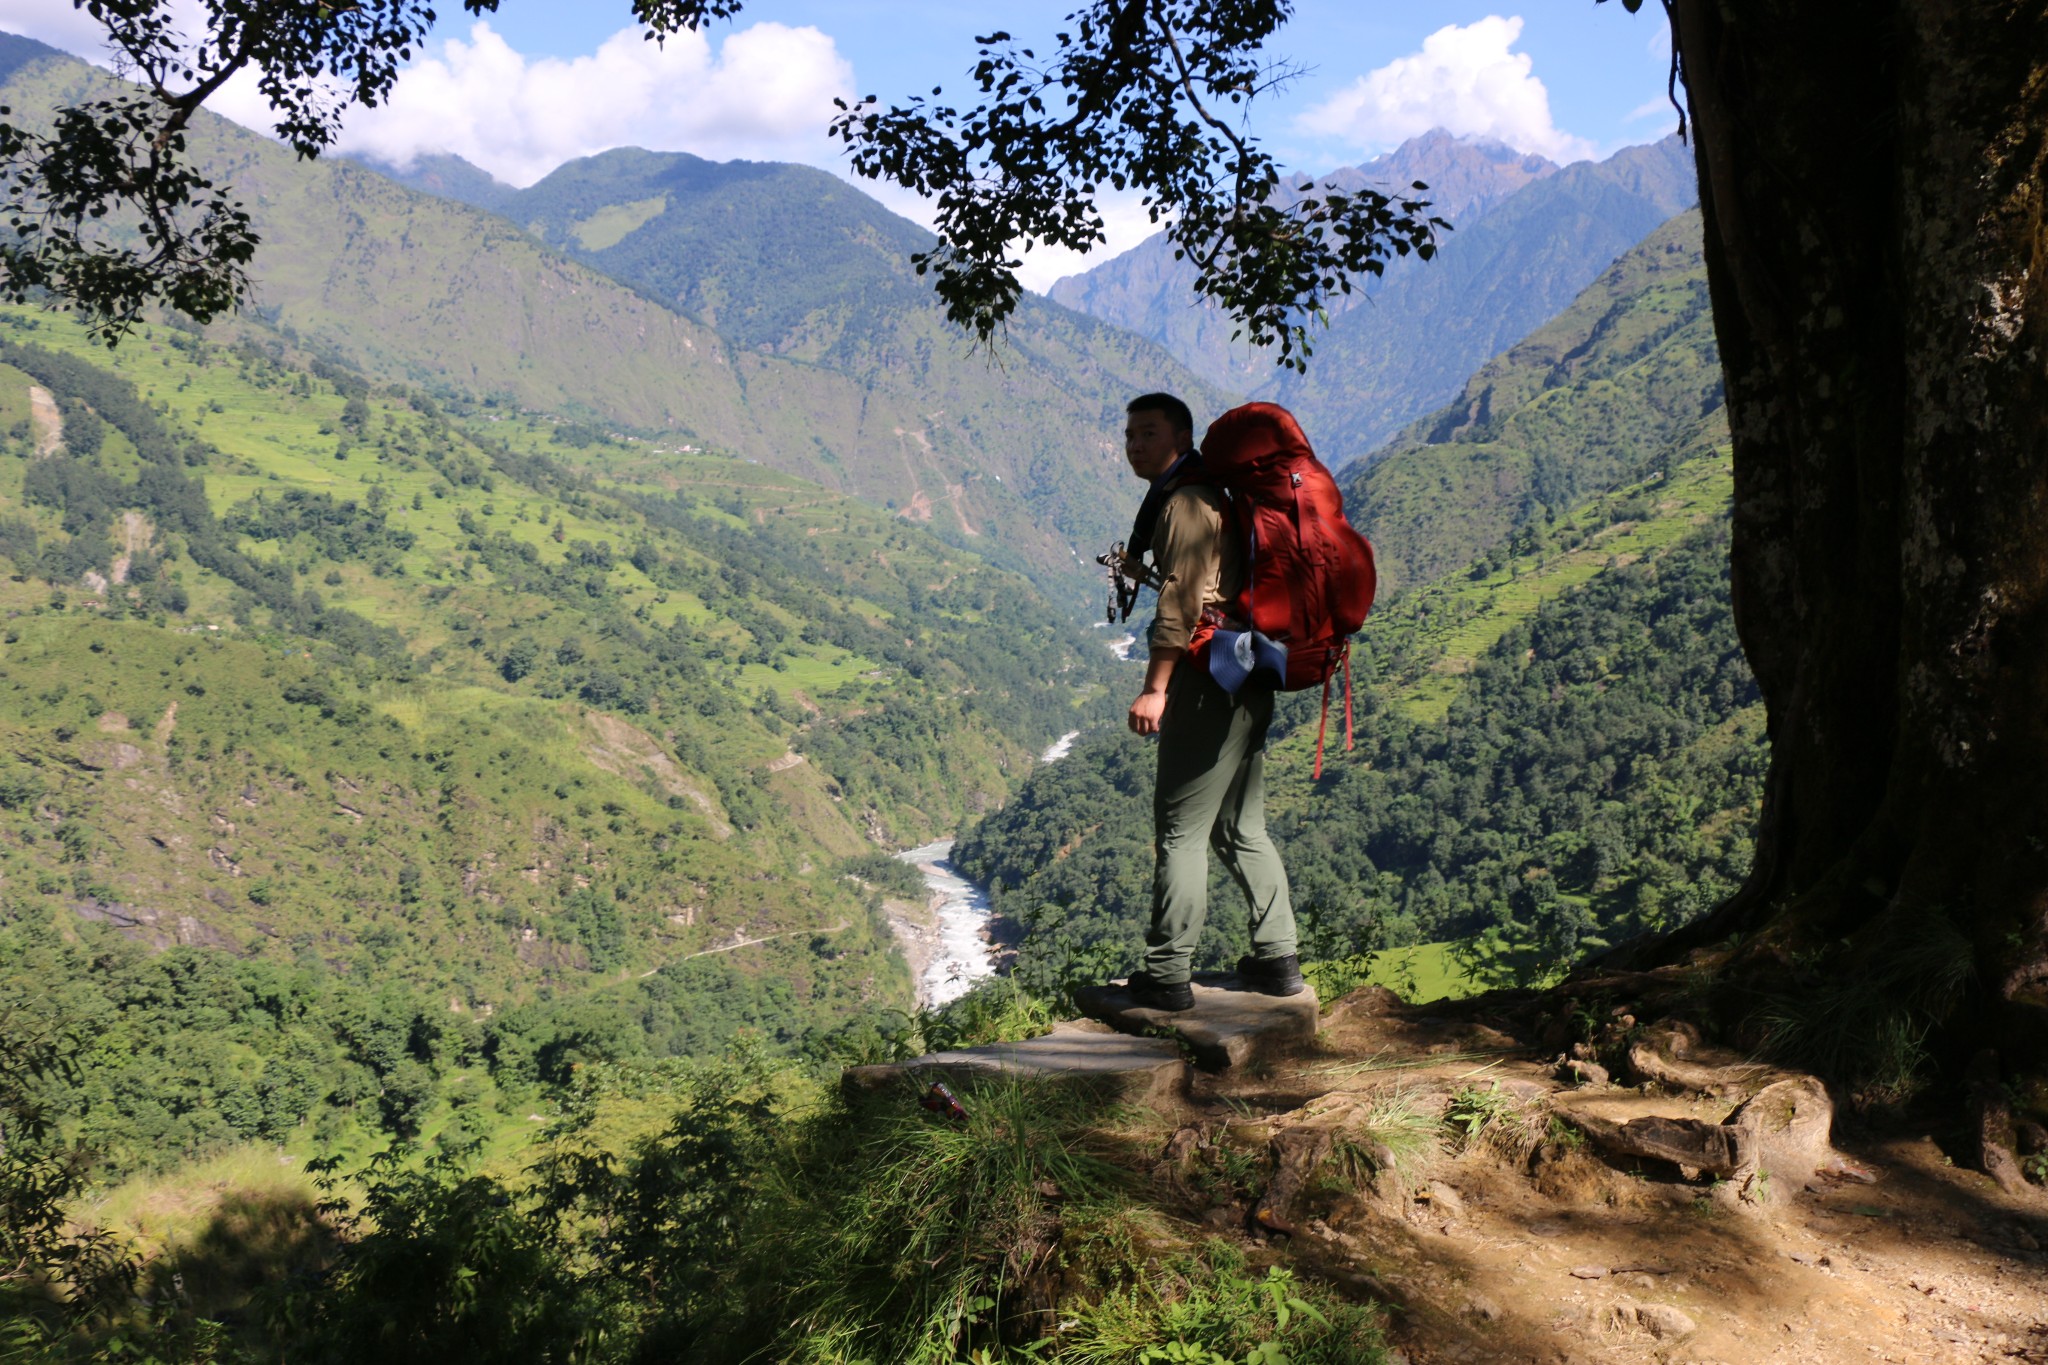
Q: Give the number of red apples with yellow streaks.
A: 0